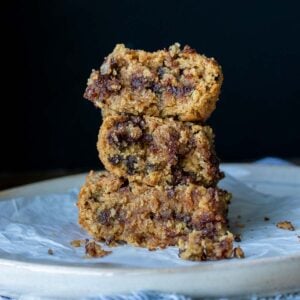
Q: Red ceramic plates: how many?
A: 0